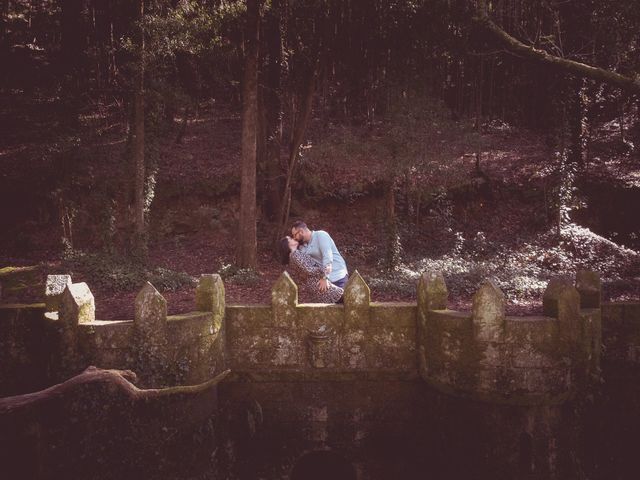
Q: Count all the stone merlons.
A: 10